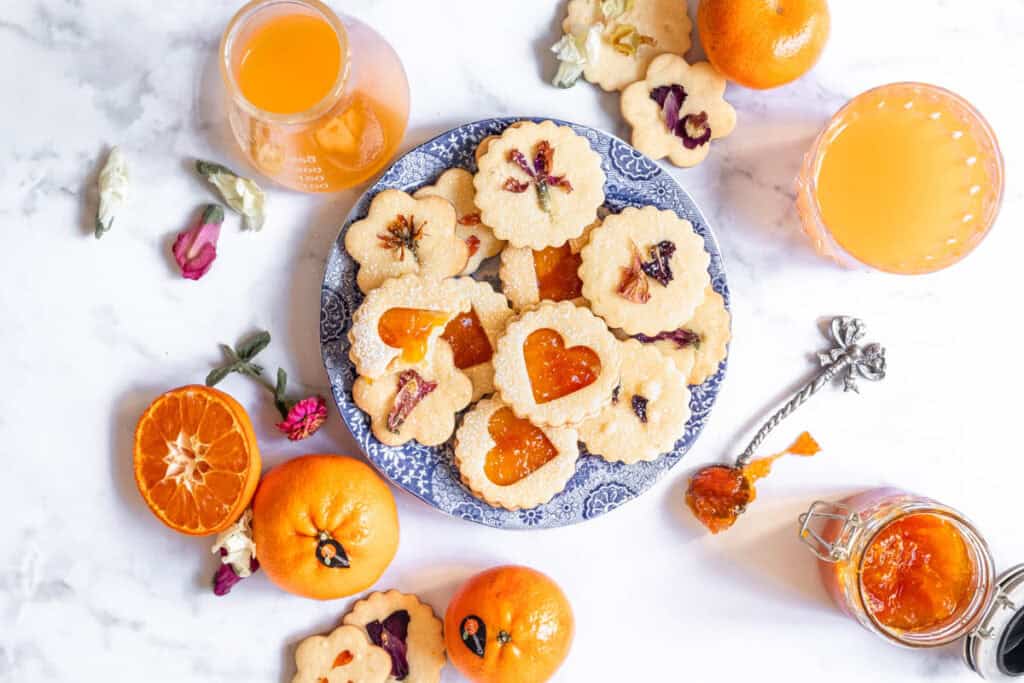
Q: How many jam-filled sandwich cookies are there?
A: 5